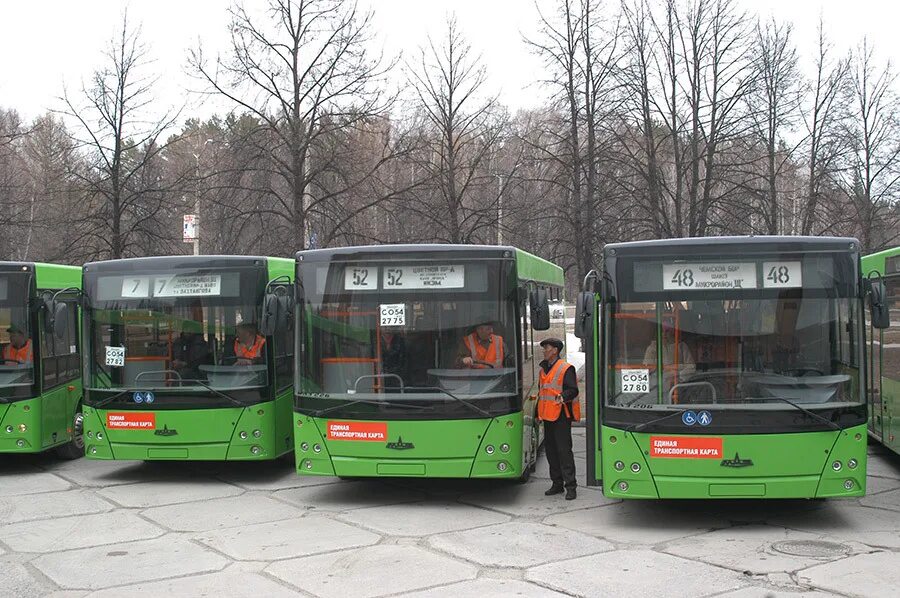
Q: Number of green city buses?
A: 5